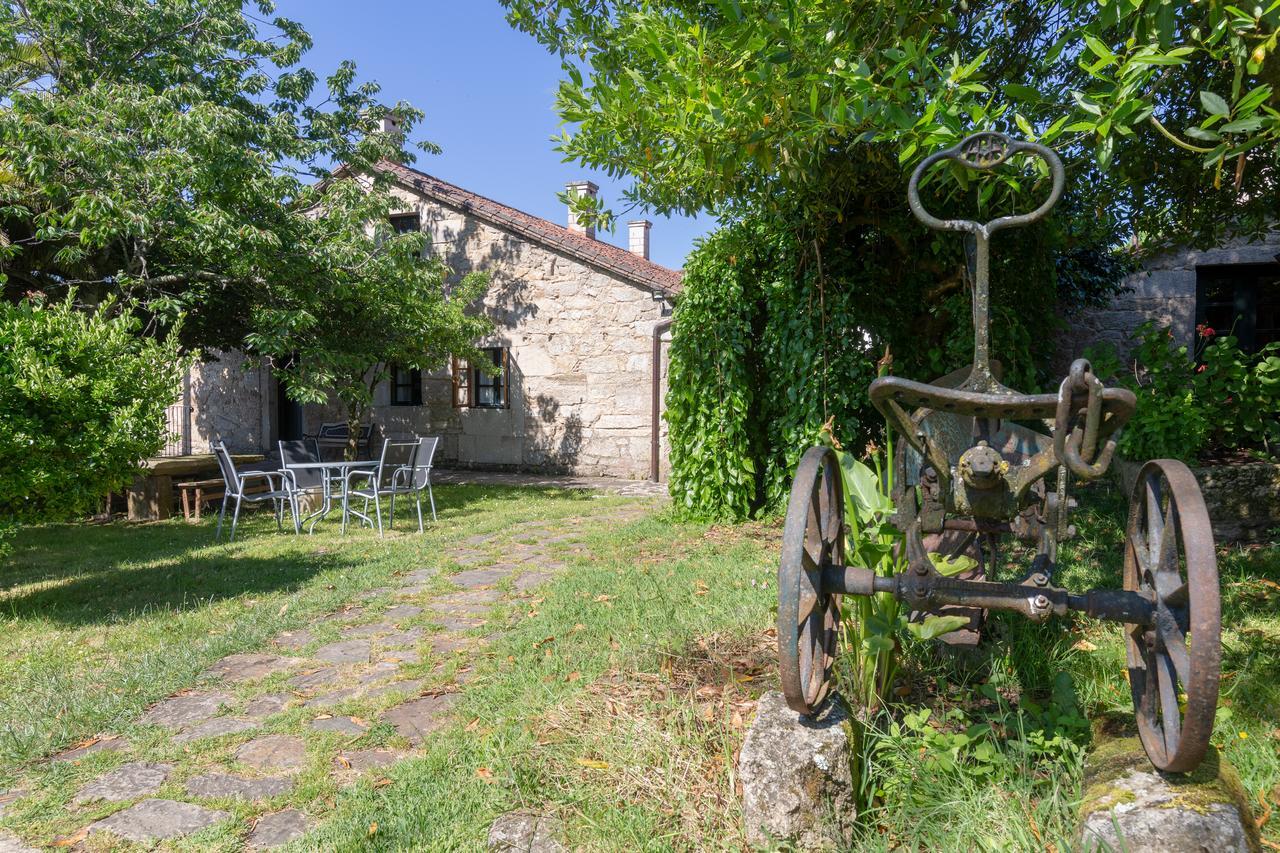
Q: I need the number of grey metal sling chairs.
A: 4